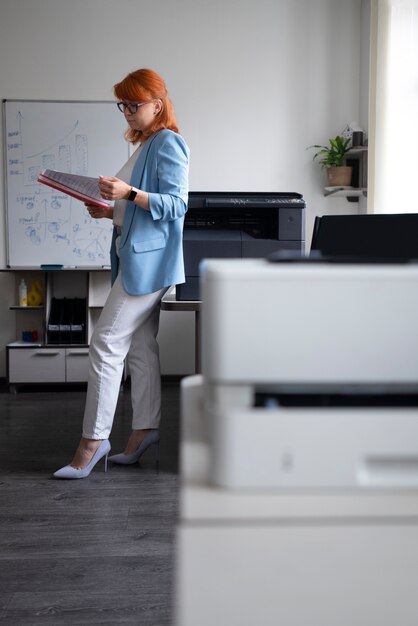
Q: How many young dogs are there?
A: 0